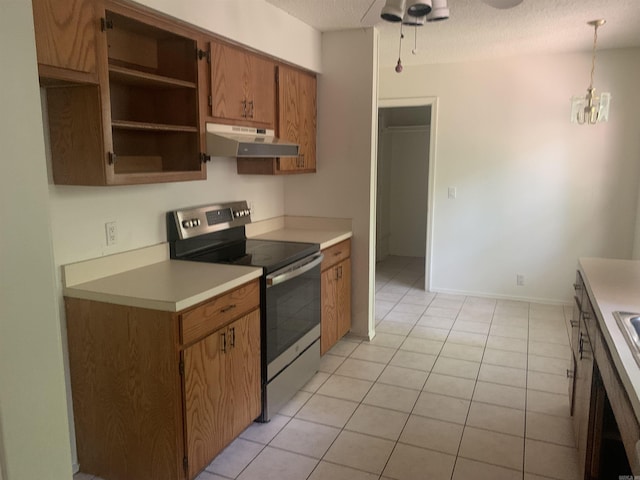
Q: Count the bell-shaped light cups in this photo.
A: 4